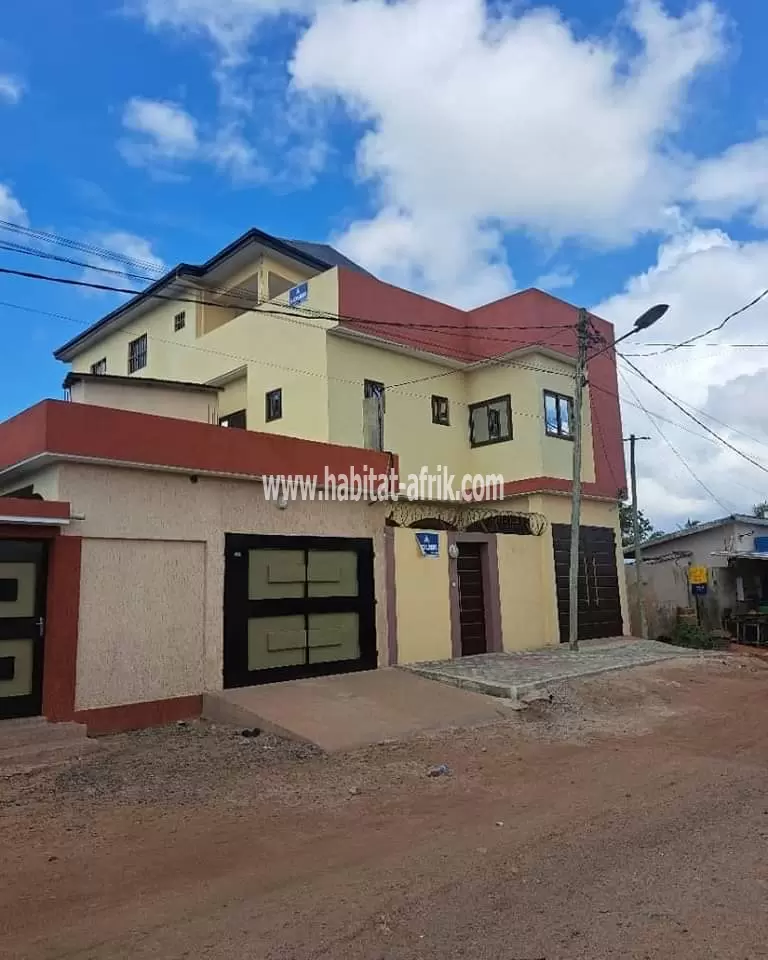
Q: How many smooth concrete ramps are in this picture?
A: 1